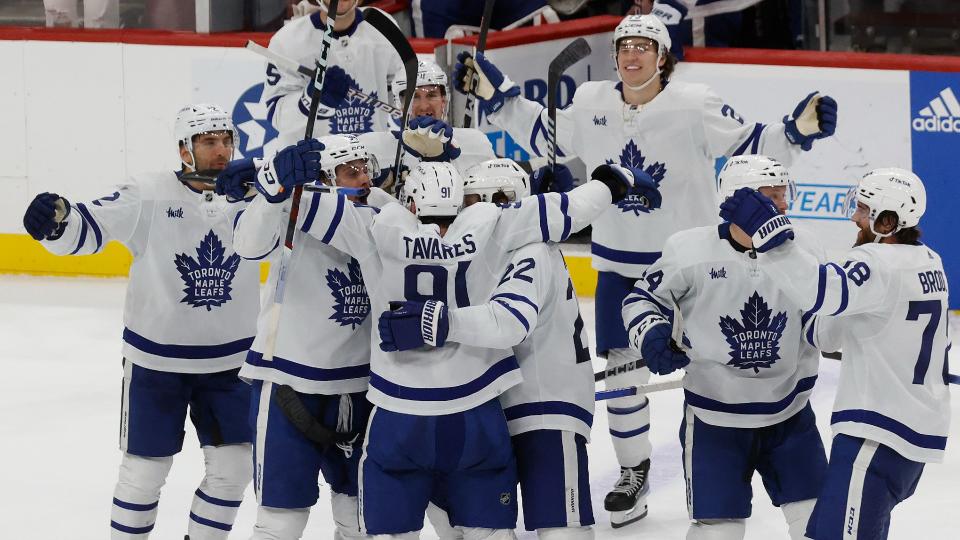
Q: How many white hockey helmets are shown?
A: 8